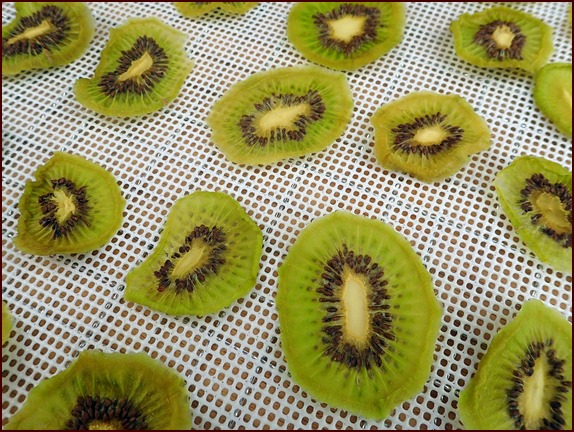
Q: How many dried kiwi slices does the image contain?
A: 15